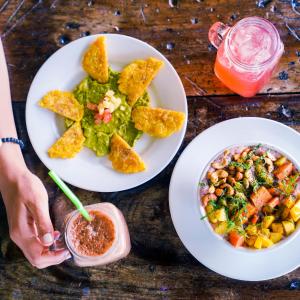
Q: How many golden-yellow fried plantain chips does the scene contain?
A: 6